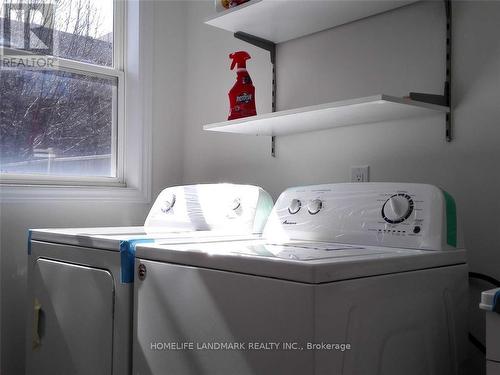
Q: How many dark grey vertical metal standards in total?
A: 2